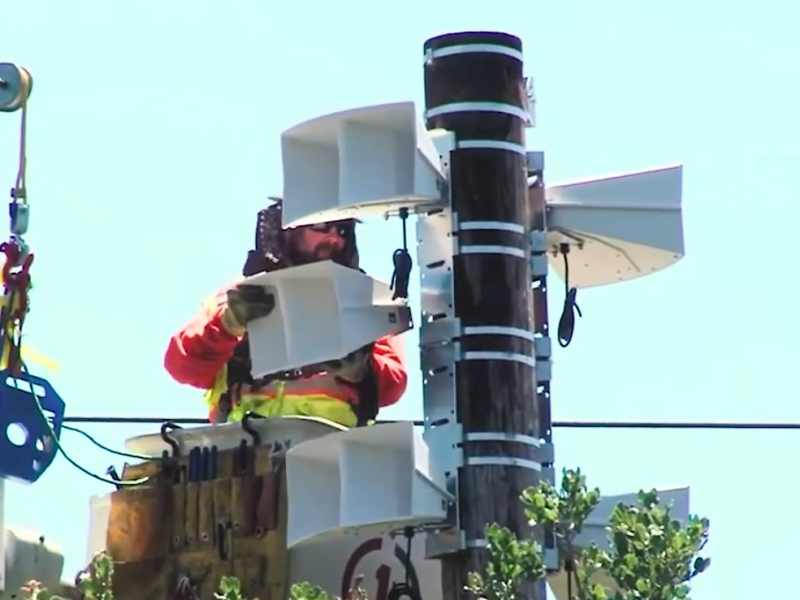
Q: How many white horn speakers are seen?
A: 5